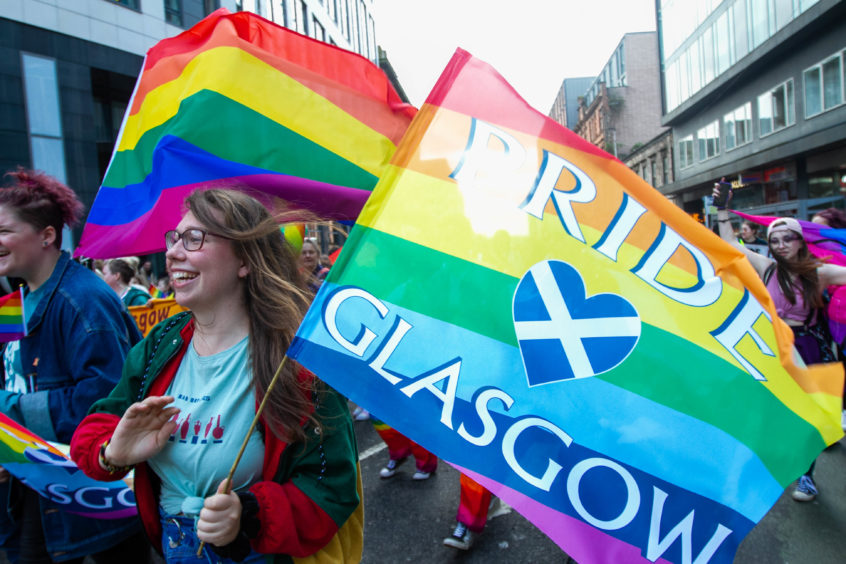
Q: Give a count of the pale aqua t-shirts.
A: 1